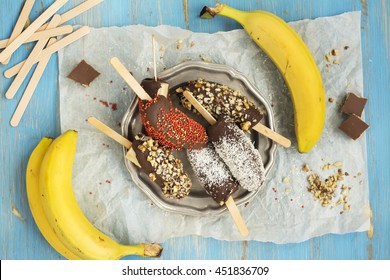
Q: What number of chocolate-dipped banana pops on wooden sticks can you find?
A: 6